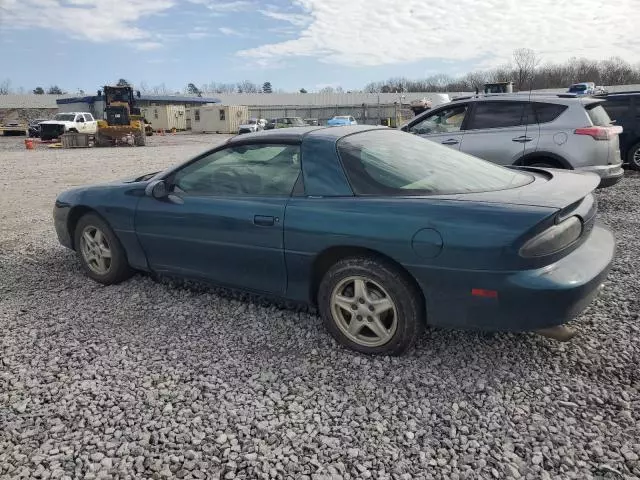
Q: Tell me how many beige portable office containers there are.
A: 2